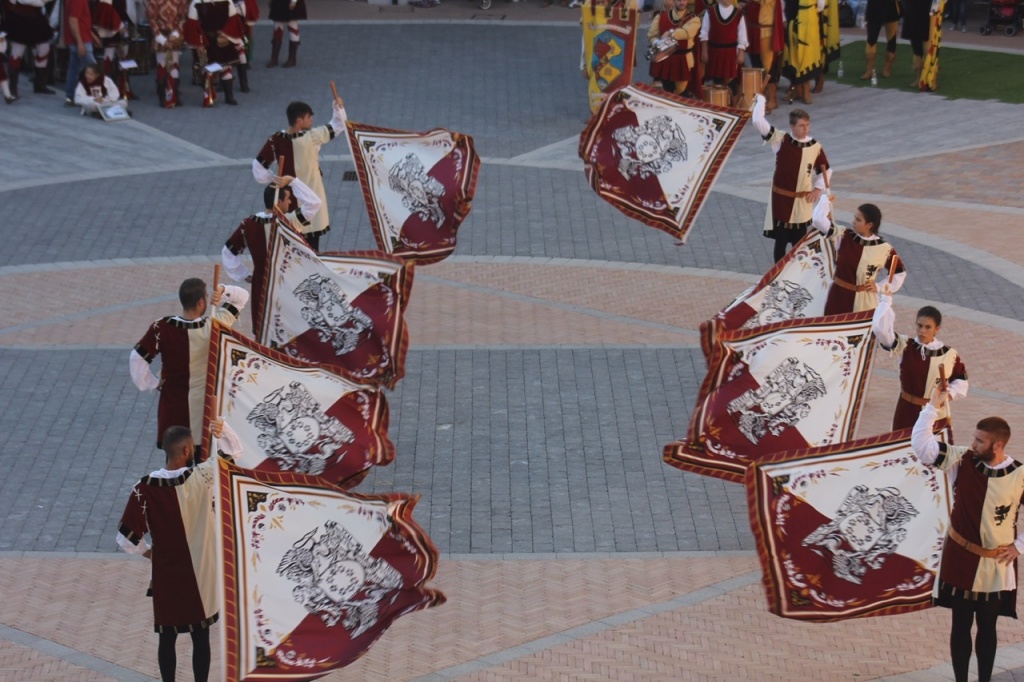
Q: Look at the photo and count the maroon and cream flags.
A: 8